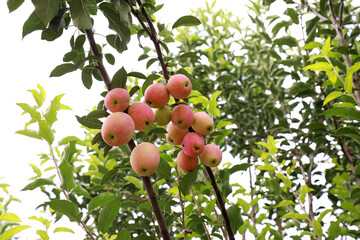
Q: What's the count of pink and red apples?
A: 12